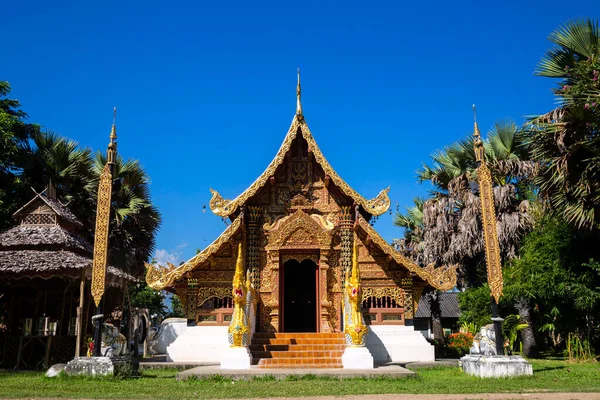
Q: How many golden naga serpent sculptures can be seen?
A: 2